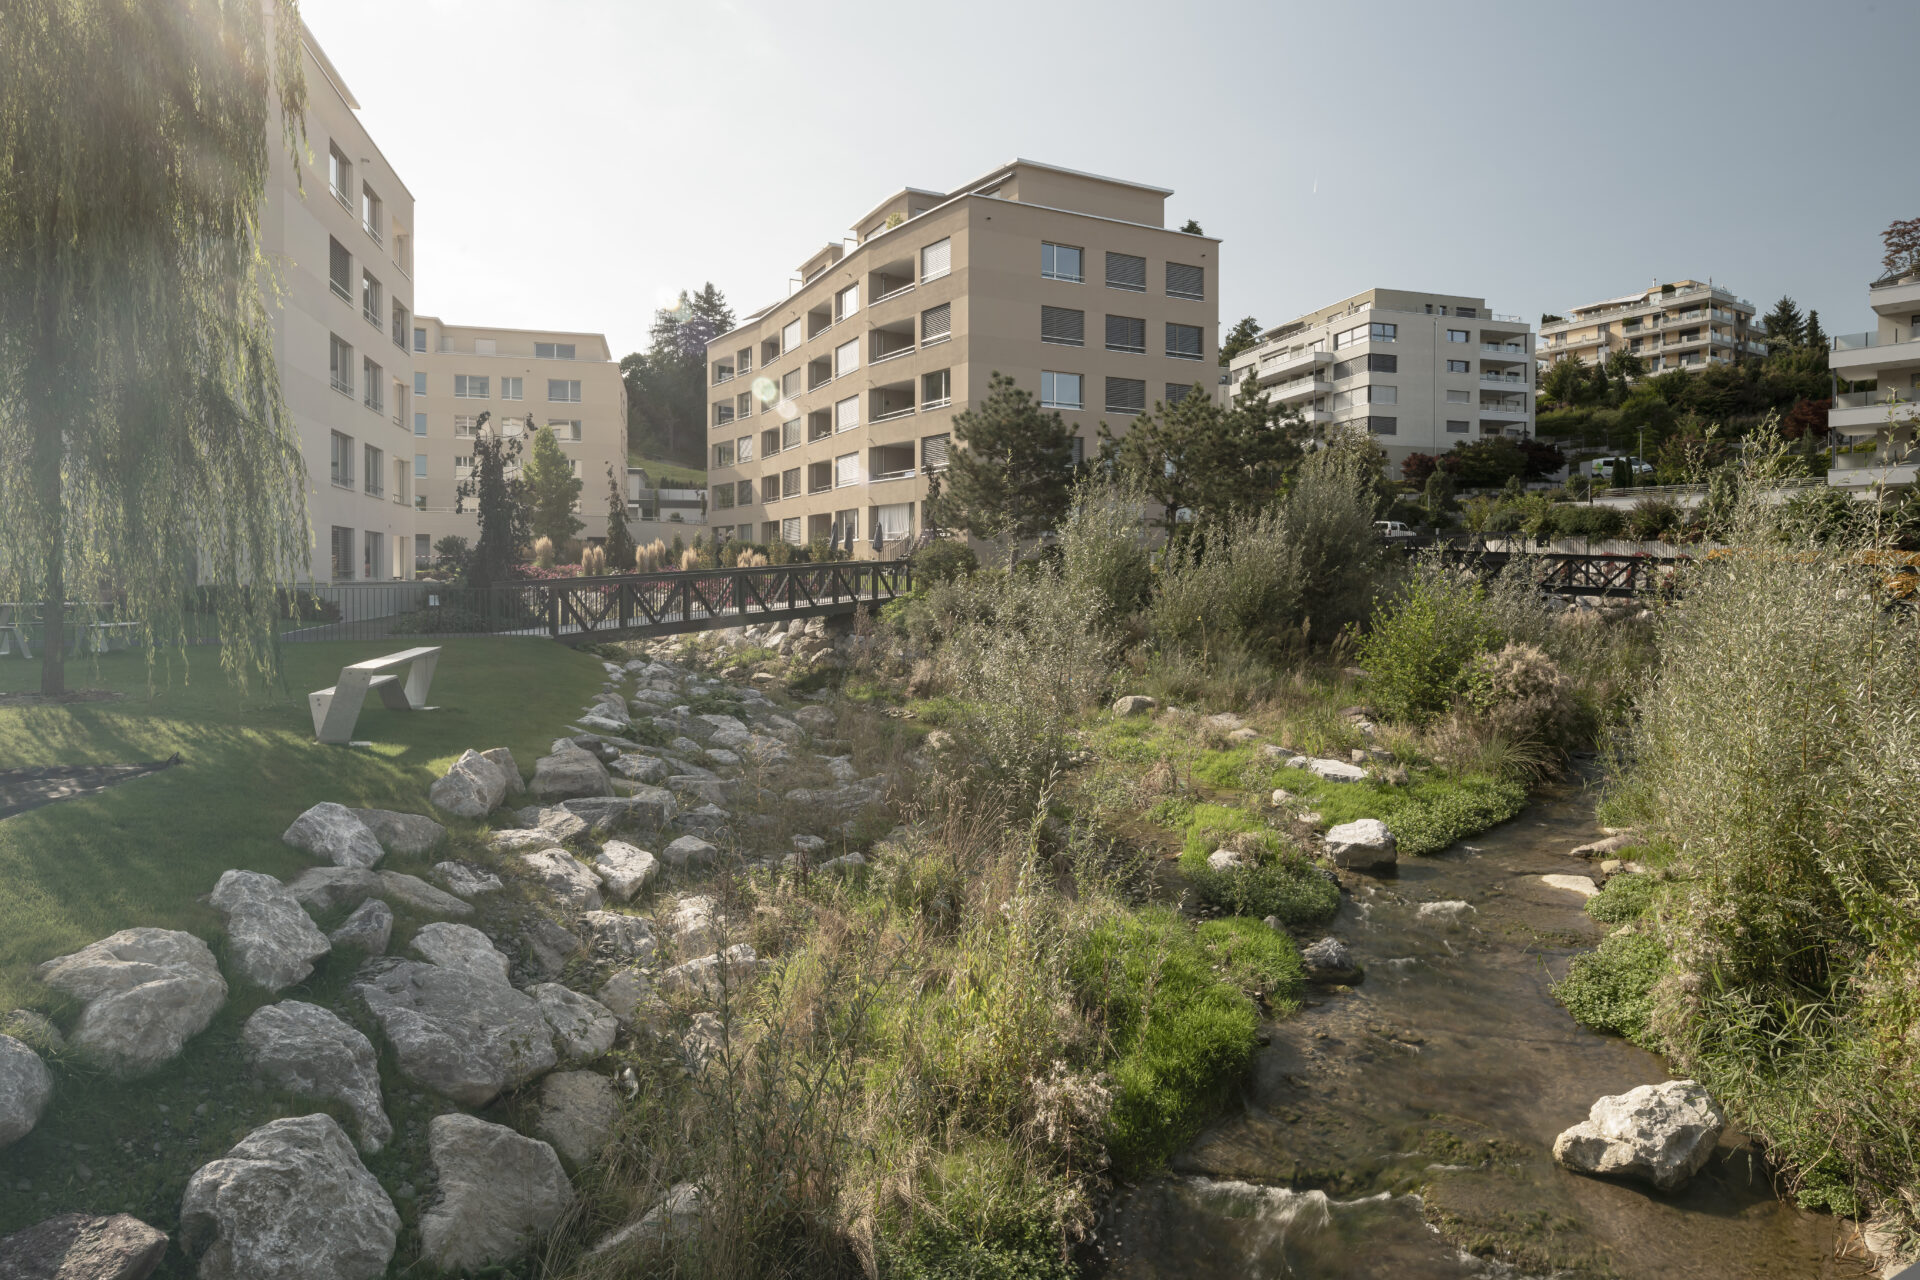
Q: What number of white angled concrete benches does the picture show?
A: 1